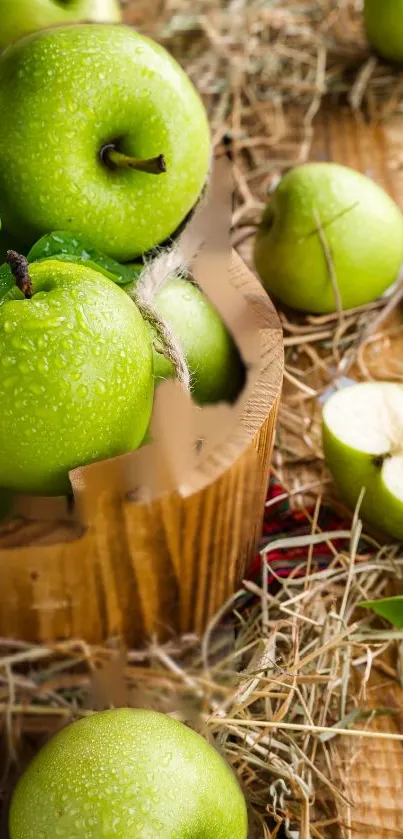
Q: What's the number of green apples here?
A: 8